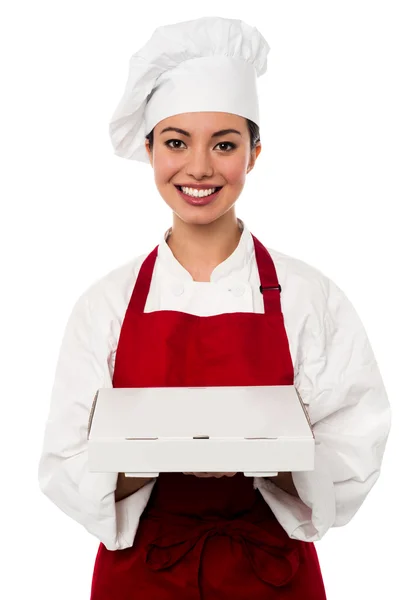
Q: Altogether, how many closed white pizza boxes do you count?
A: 1